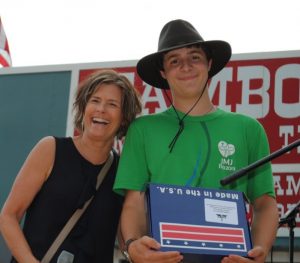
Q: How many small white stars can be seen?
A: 5